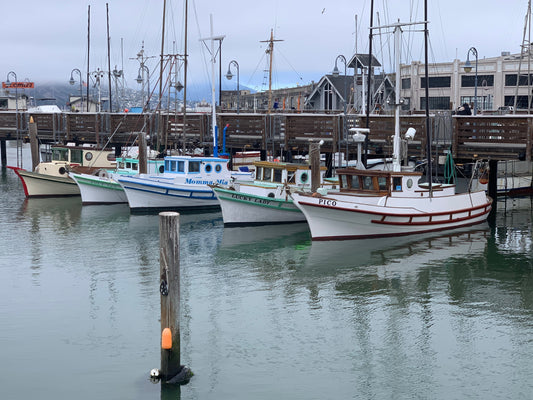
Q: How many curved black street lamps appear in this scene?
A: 6